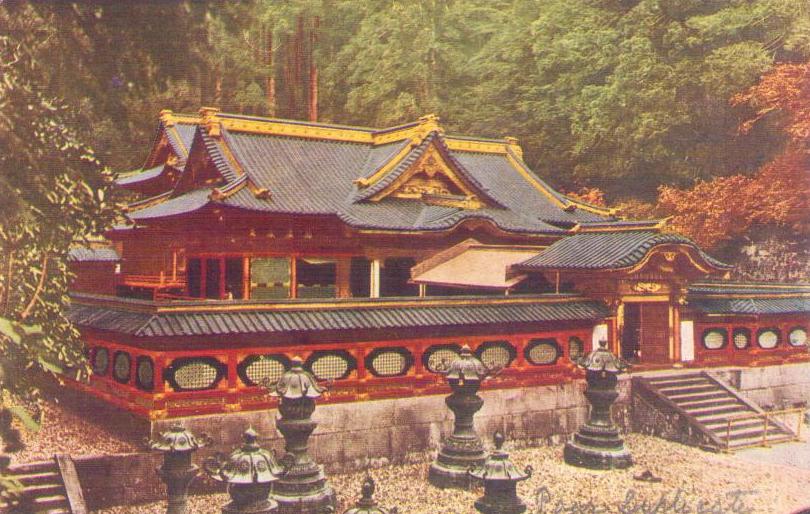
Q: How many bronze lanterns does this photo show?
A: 7